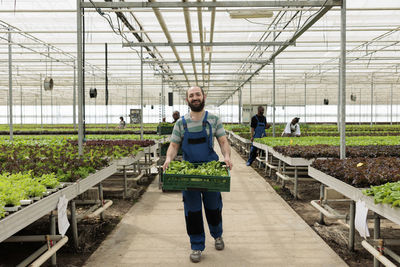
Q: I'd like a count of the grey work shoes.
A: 2